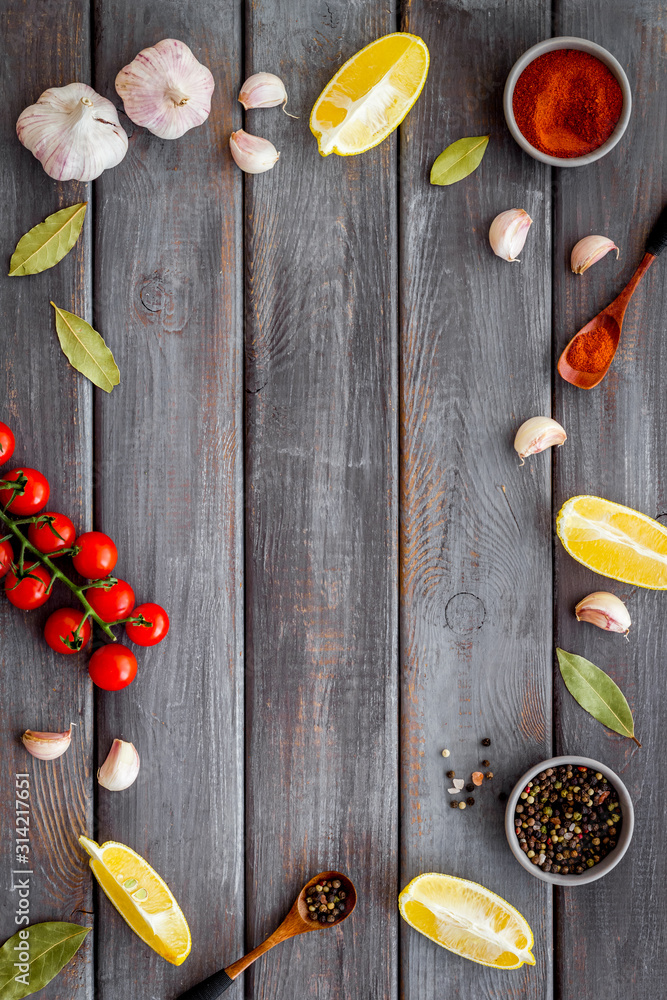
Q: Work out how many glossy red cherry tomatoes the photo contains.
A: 10